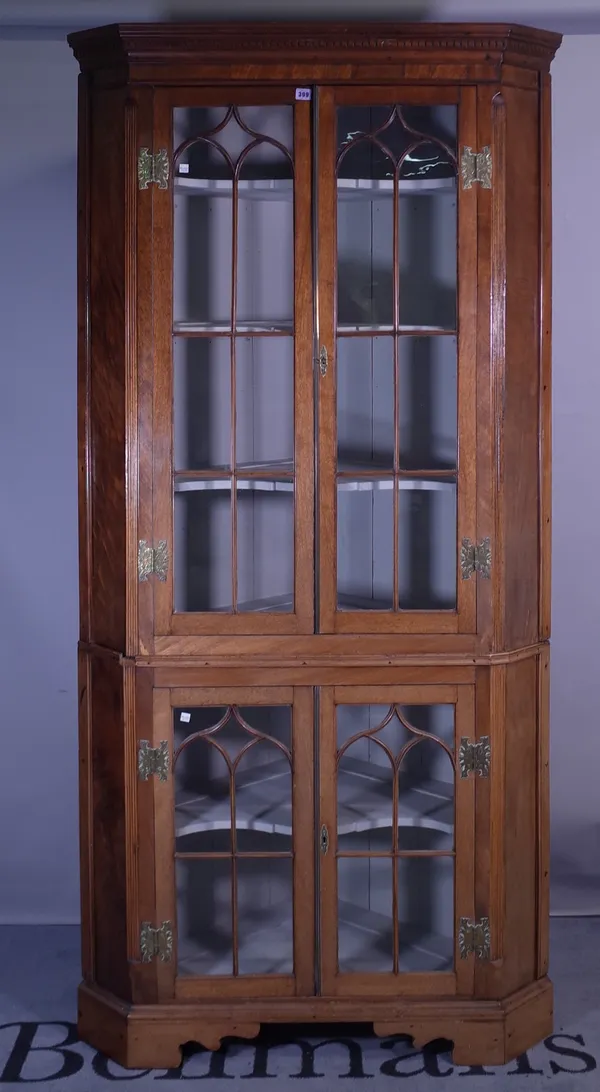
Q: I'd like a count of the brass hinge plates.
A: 8